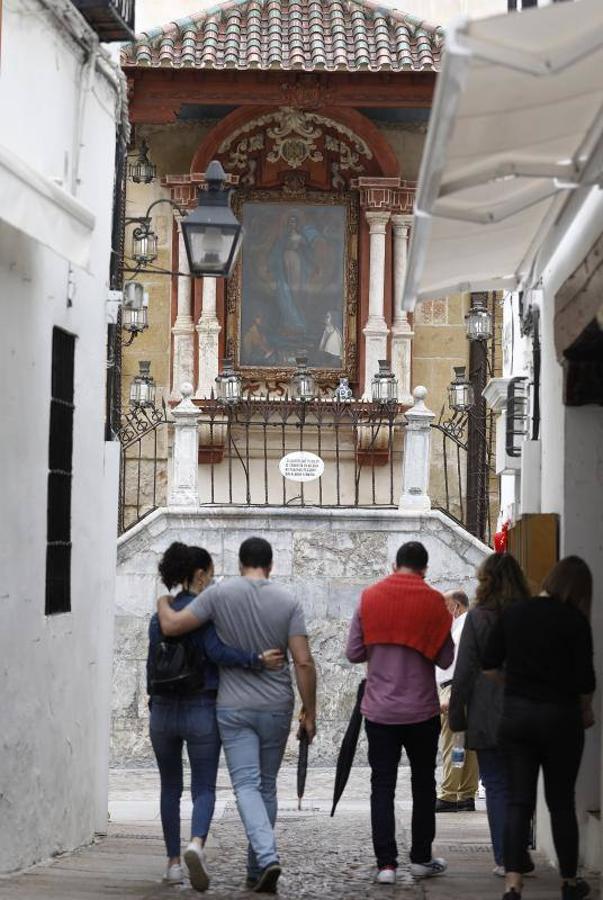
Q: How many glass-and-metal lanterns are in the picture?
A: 10